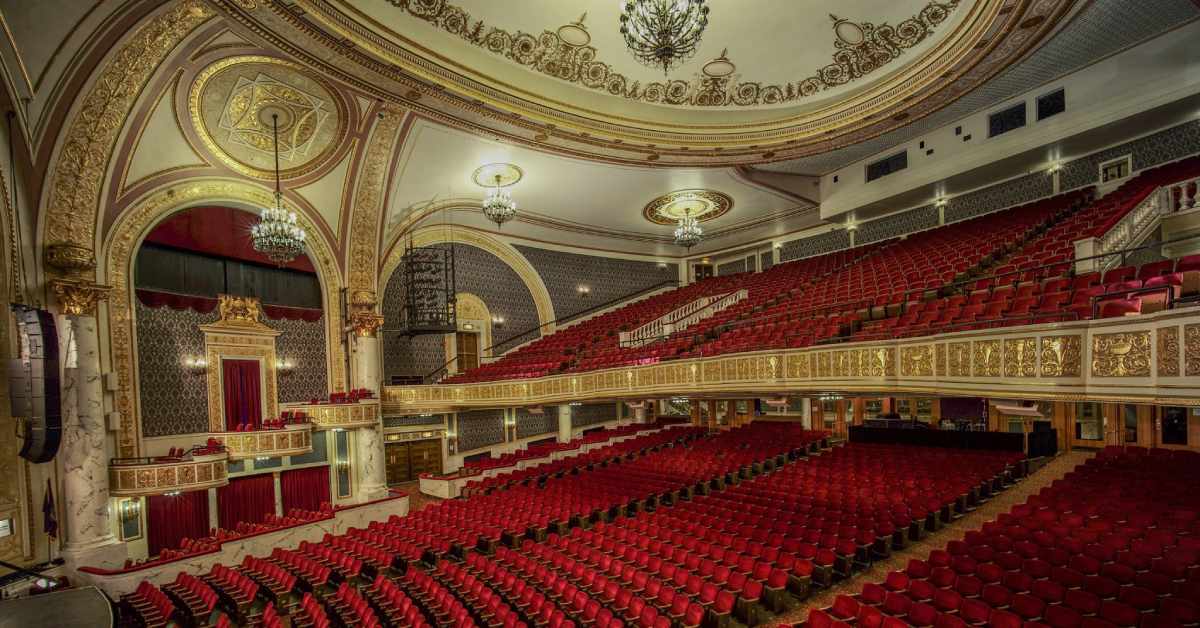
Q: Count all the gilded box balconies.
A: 3